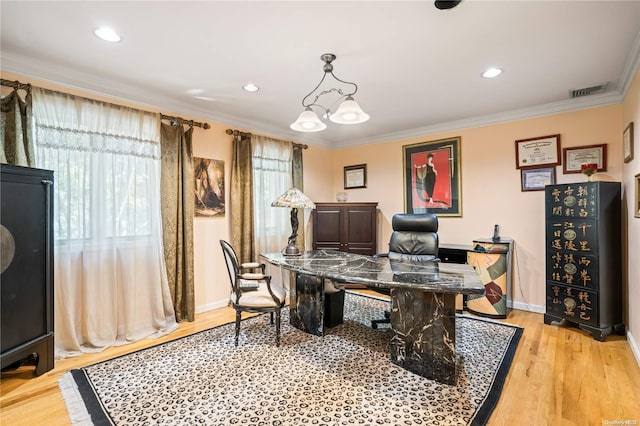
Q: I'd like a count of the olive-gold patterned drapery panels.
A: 4